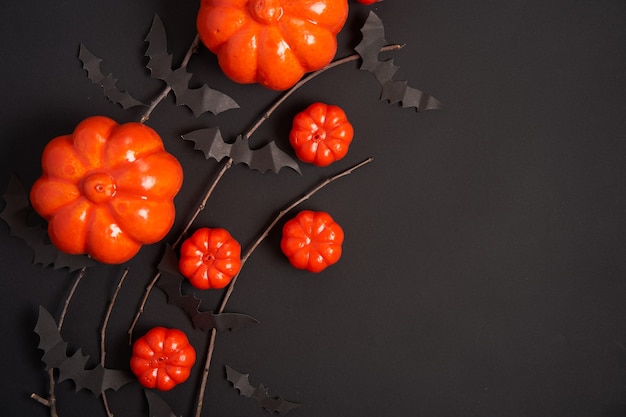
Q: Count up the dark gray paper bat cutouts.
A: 9